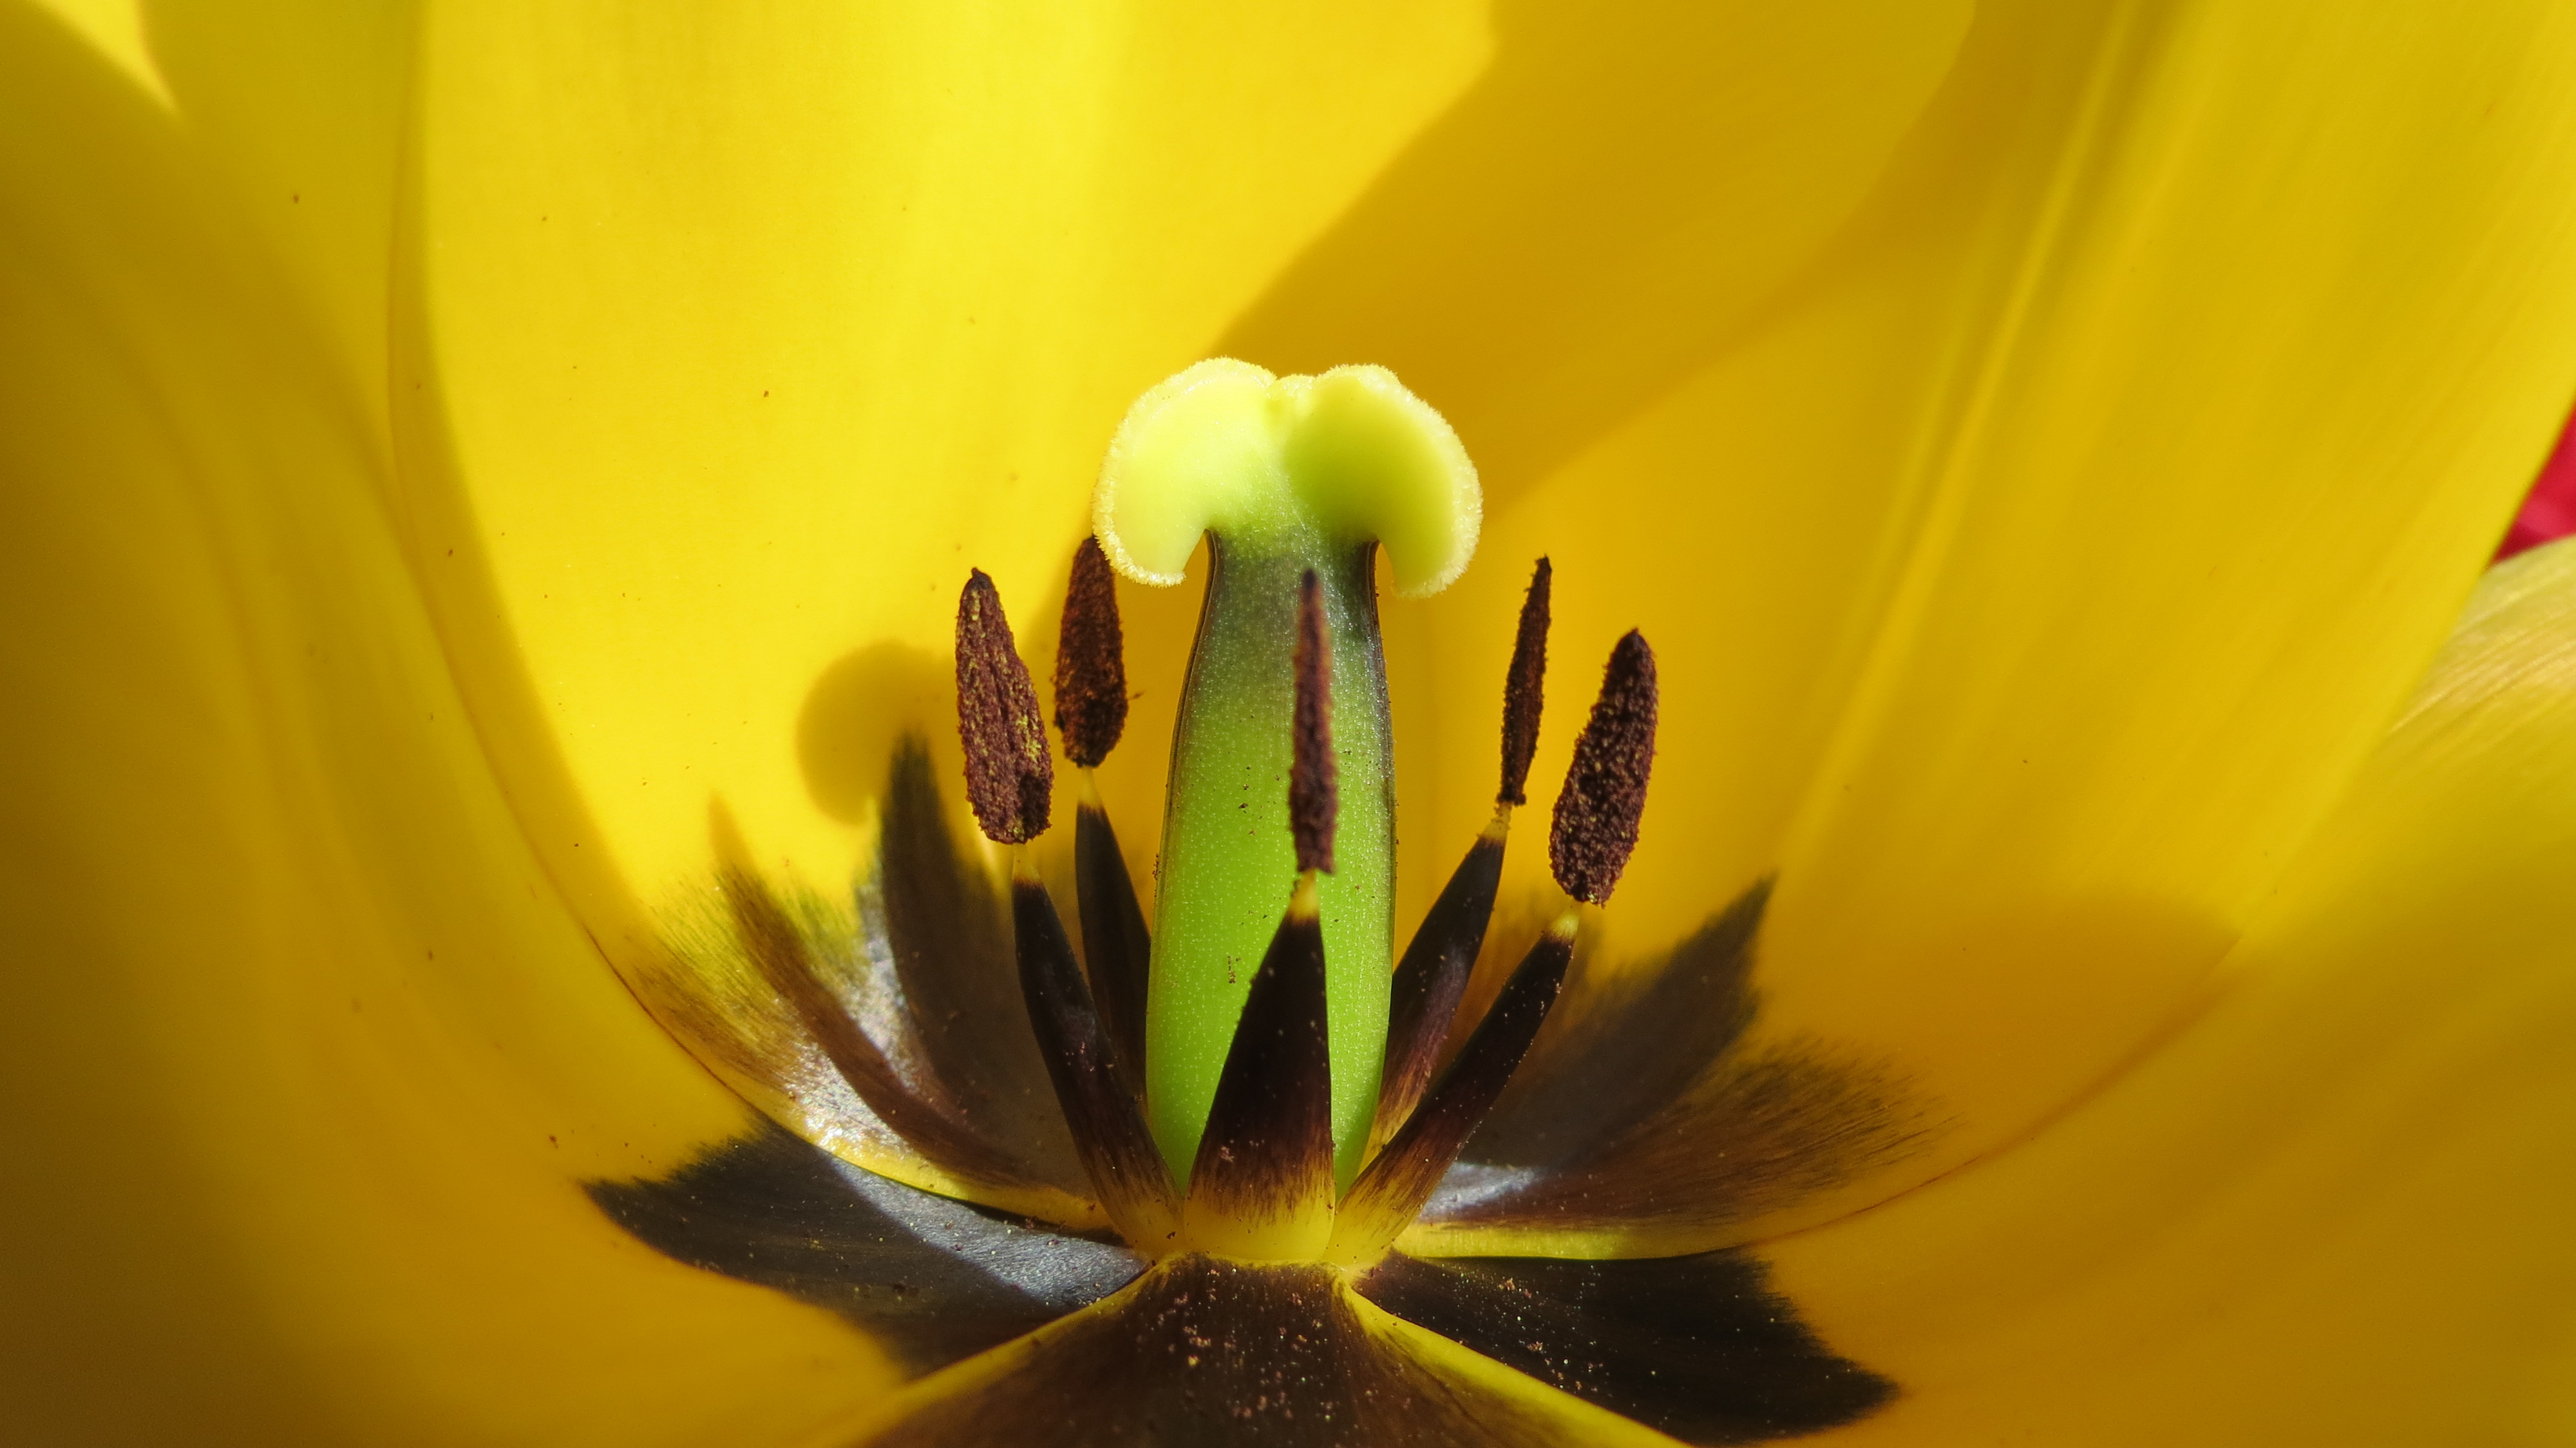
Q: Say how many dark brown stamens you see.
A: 5